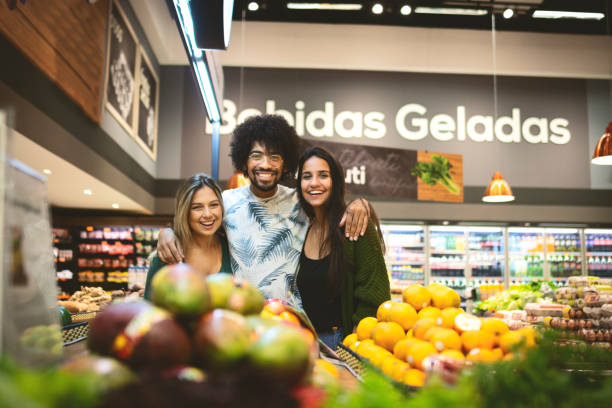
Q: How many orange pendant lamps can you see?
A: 3